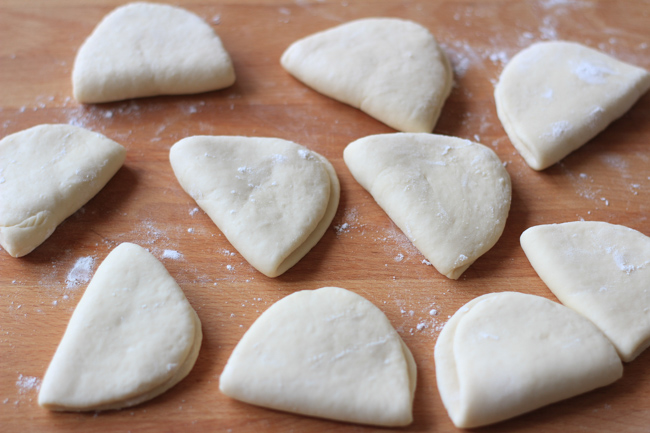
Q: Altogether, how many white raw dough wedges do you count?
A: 10